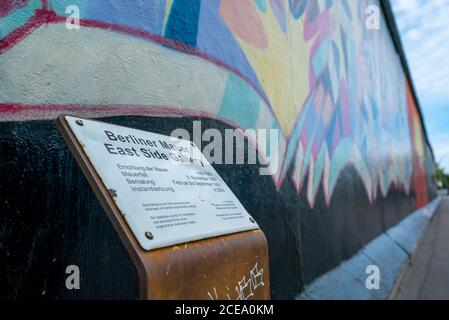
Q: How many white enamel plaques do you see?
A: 1